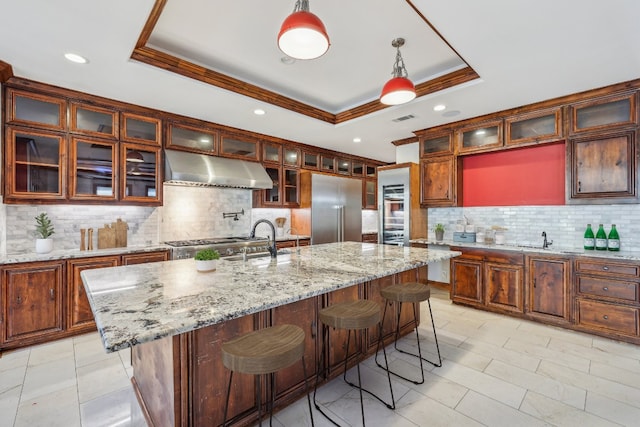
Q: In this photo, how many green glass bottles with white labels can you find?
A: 3